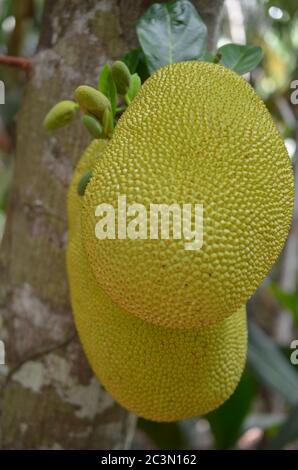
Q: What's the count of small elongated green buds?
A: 5